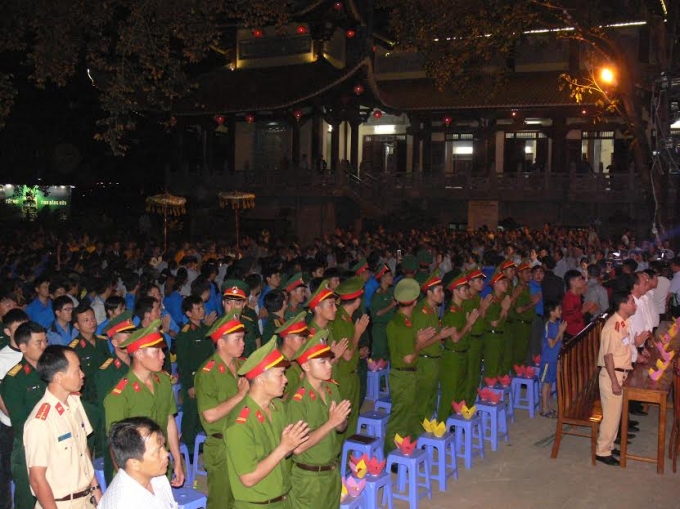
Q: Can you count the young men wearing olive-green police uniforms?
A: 14